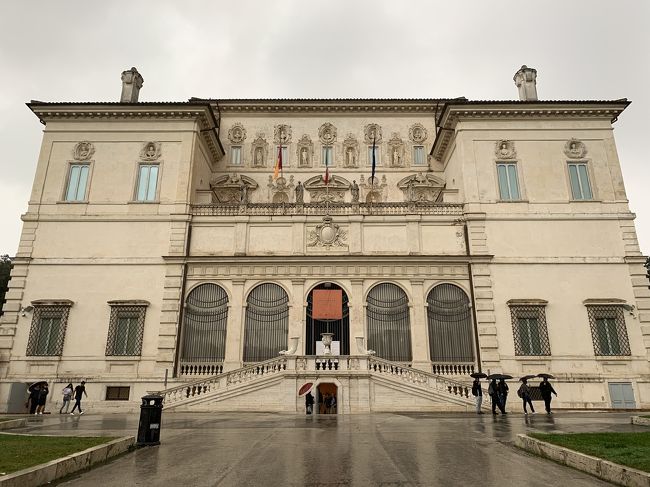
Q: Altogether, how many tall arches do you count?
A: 5